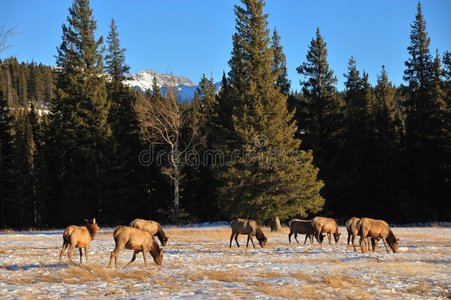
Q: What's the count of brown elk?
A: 8